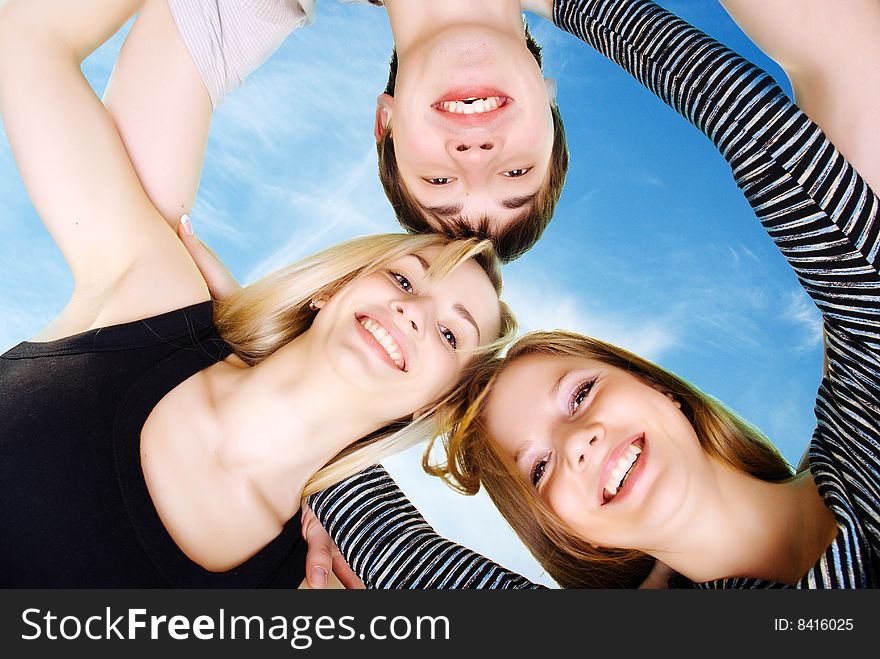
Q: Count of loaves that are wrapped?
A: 0